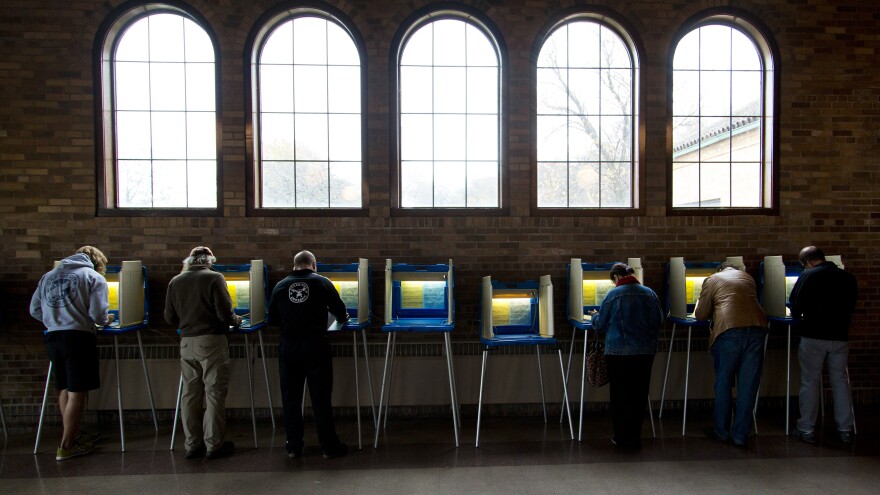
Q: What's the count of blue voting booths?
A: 8